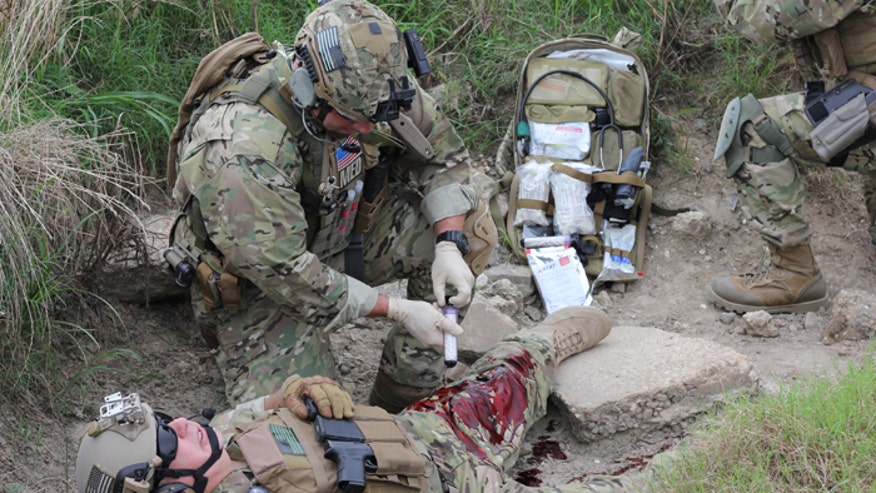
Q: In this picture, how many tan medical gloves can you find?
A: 2